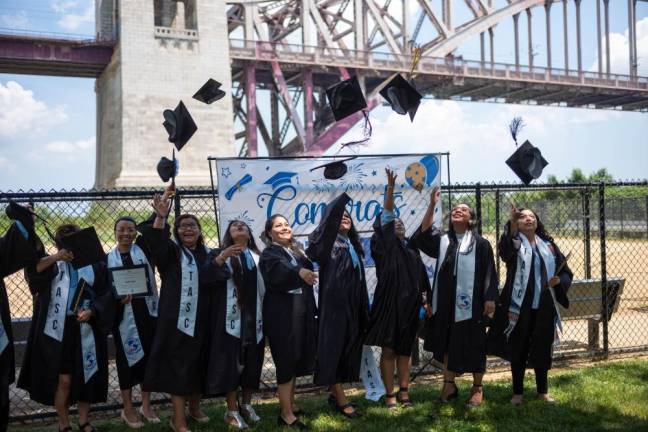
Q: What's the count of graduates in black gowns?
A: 10